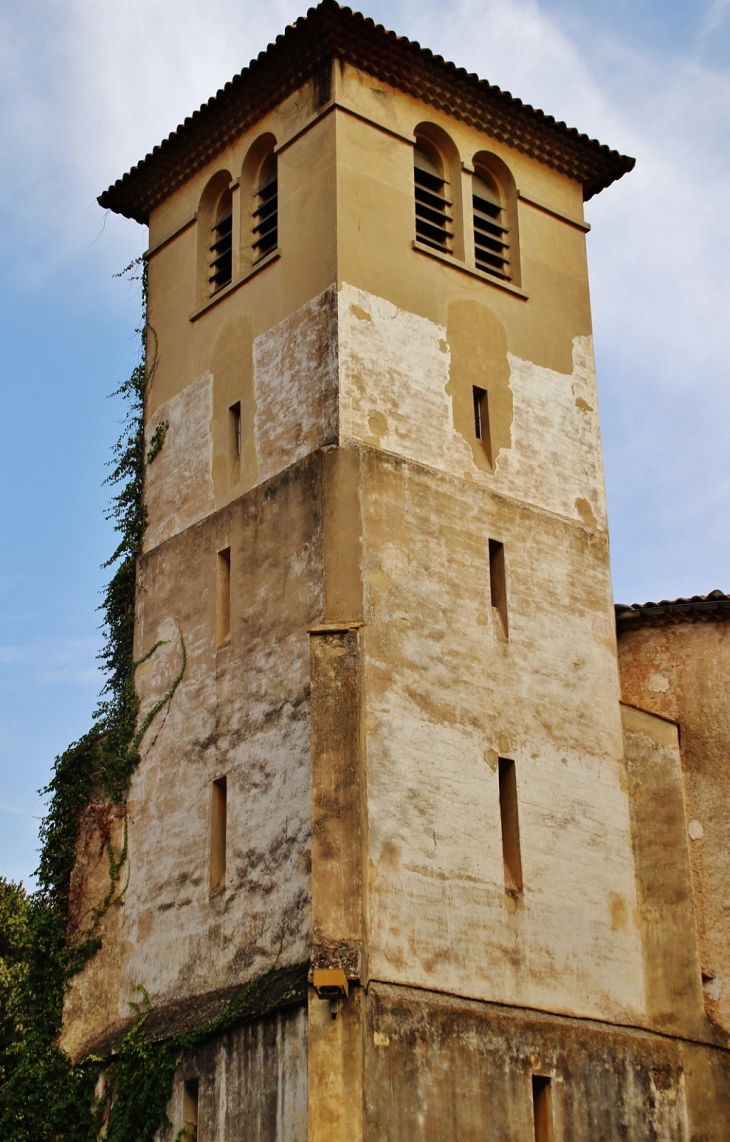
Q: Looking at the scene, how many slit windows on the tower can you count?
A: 8